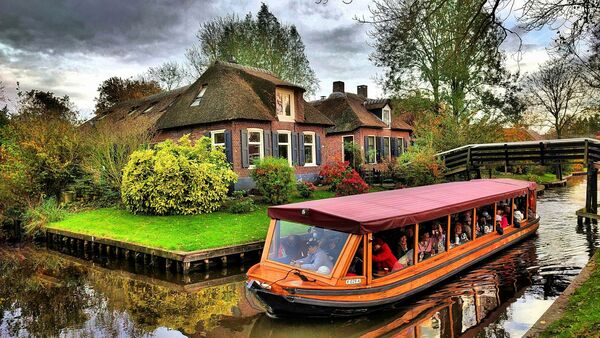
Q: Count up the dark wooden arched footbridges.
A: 1